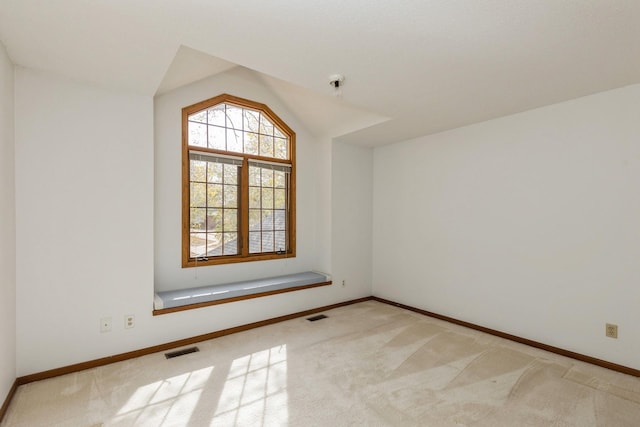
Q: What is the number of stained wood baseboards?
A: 3